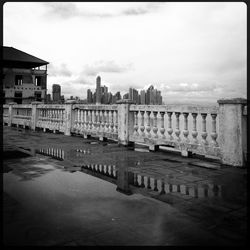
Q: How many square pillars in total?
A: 5